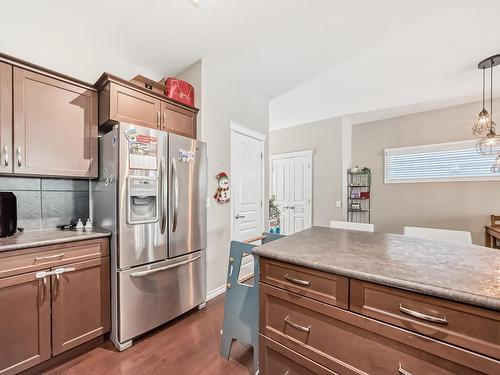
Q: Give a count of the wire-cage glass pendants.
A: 3